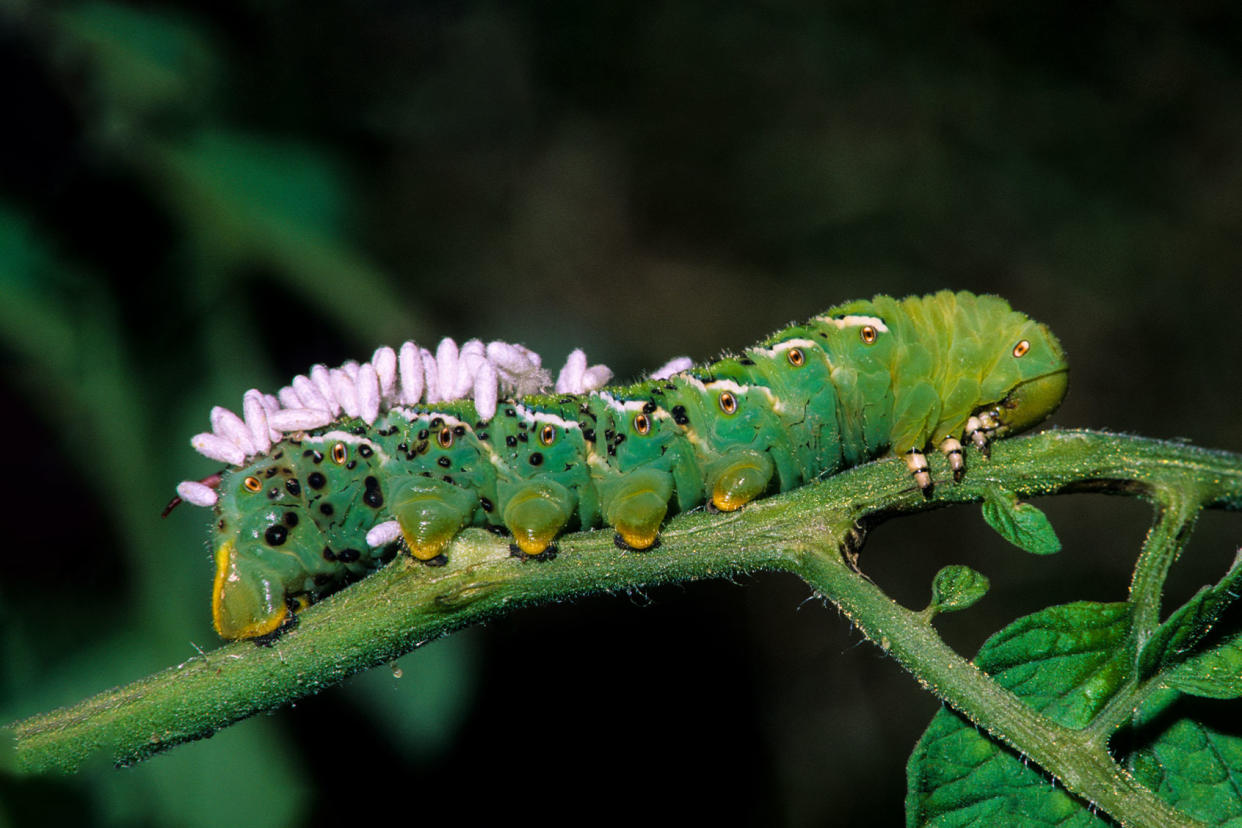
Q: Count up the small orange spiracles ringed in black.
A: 9